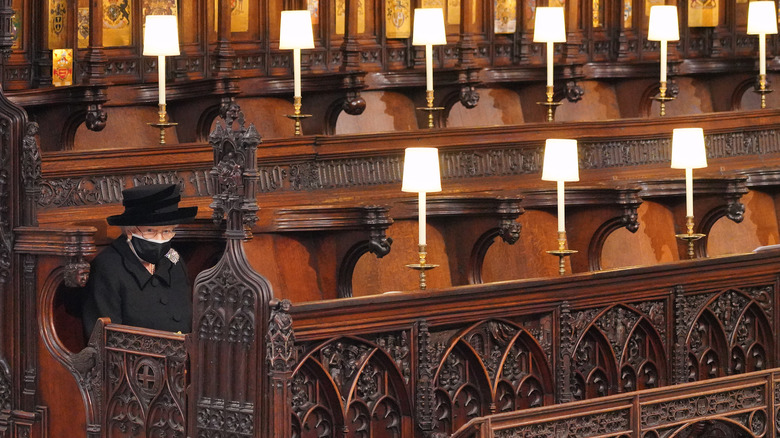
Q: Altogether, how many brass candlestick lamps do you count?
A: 9